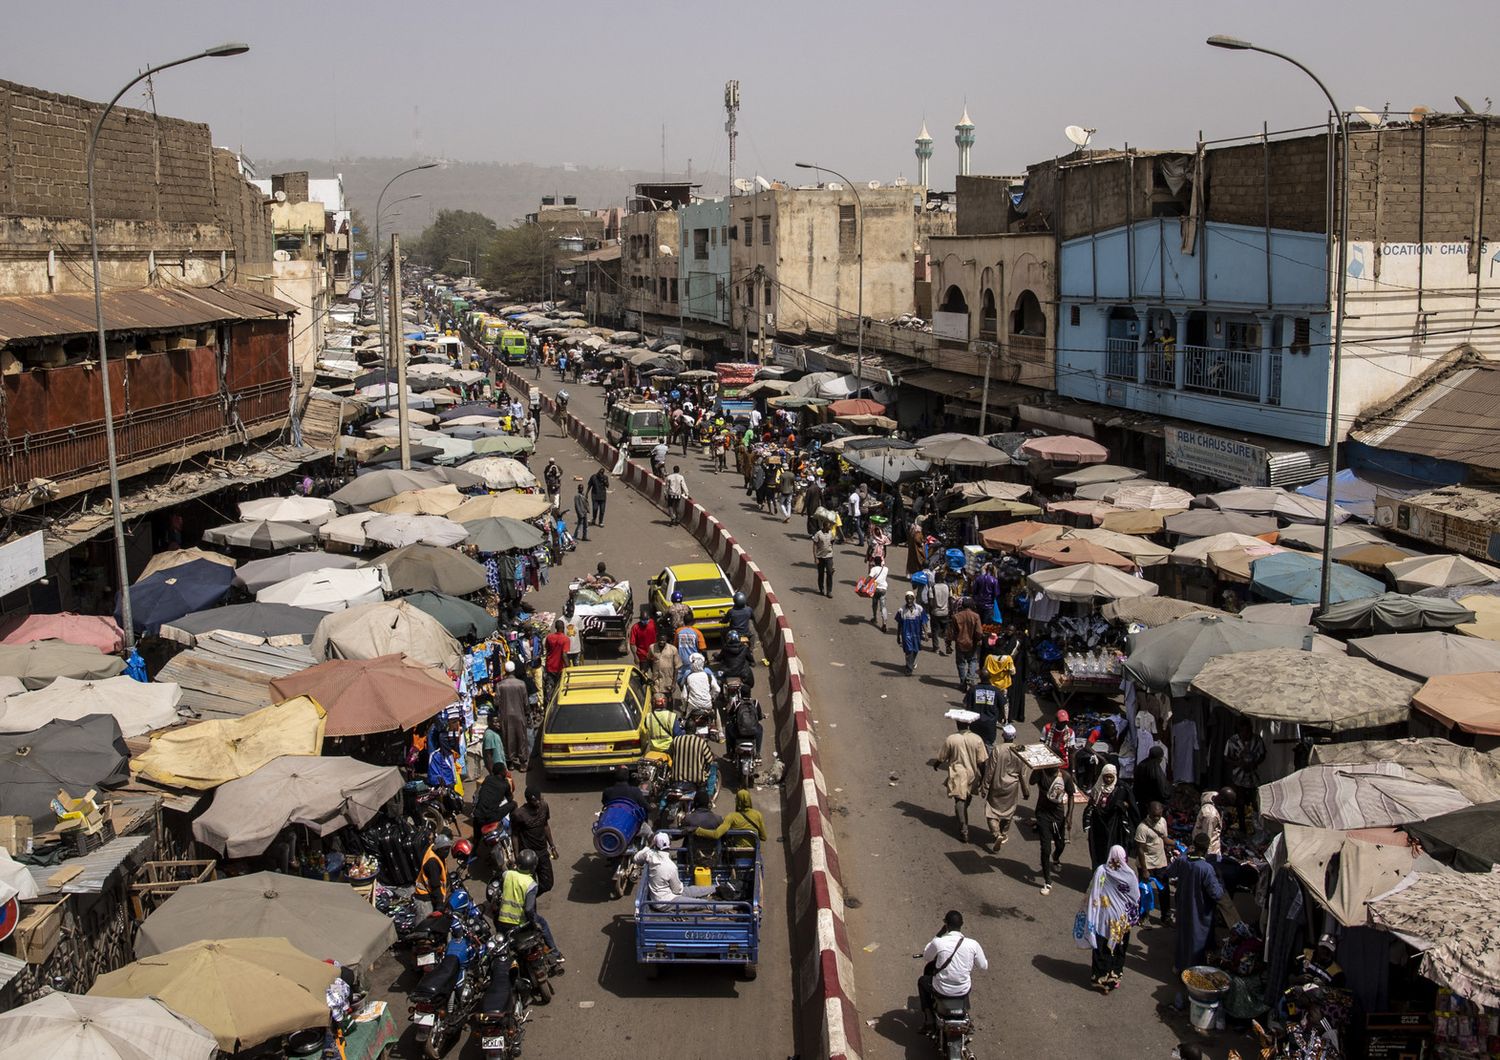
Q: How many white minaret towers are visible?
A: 2